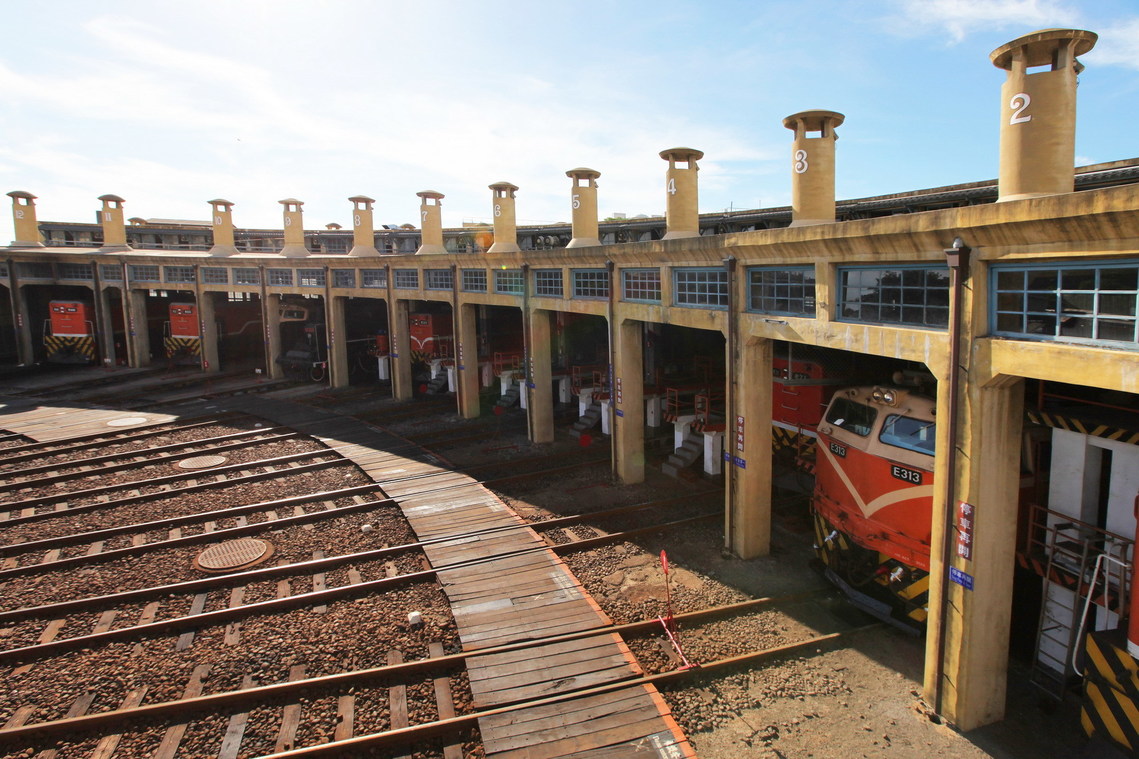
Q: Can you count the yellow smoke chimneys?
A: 11